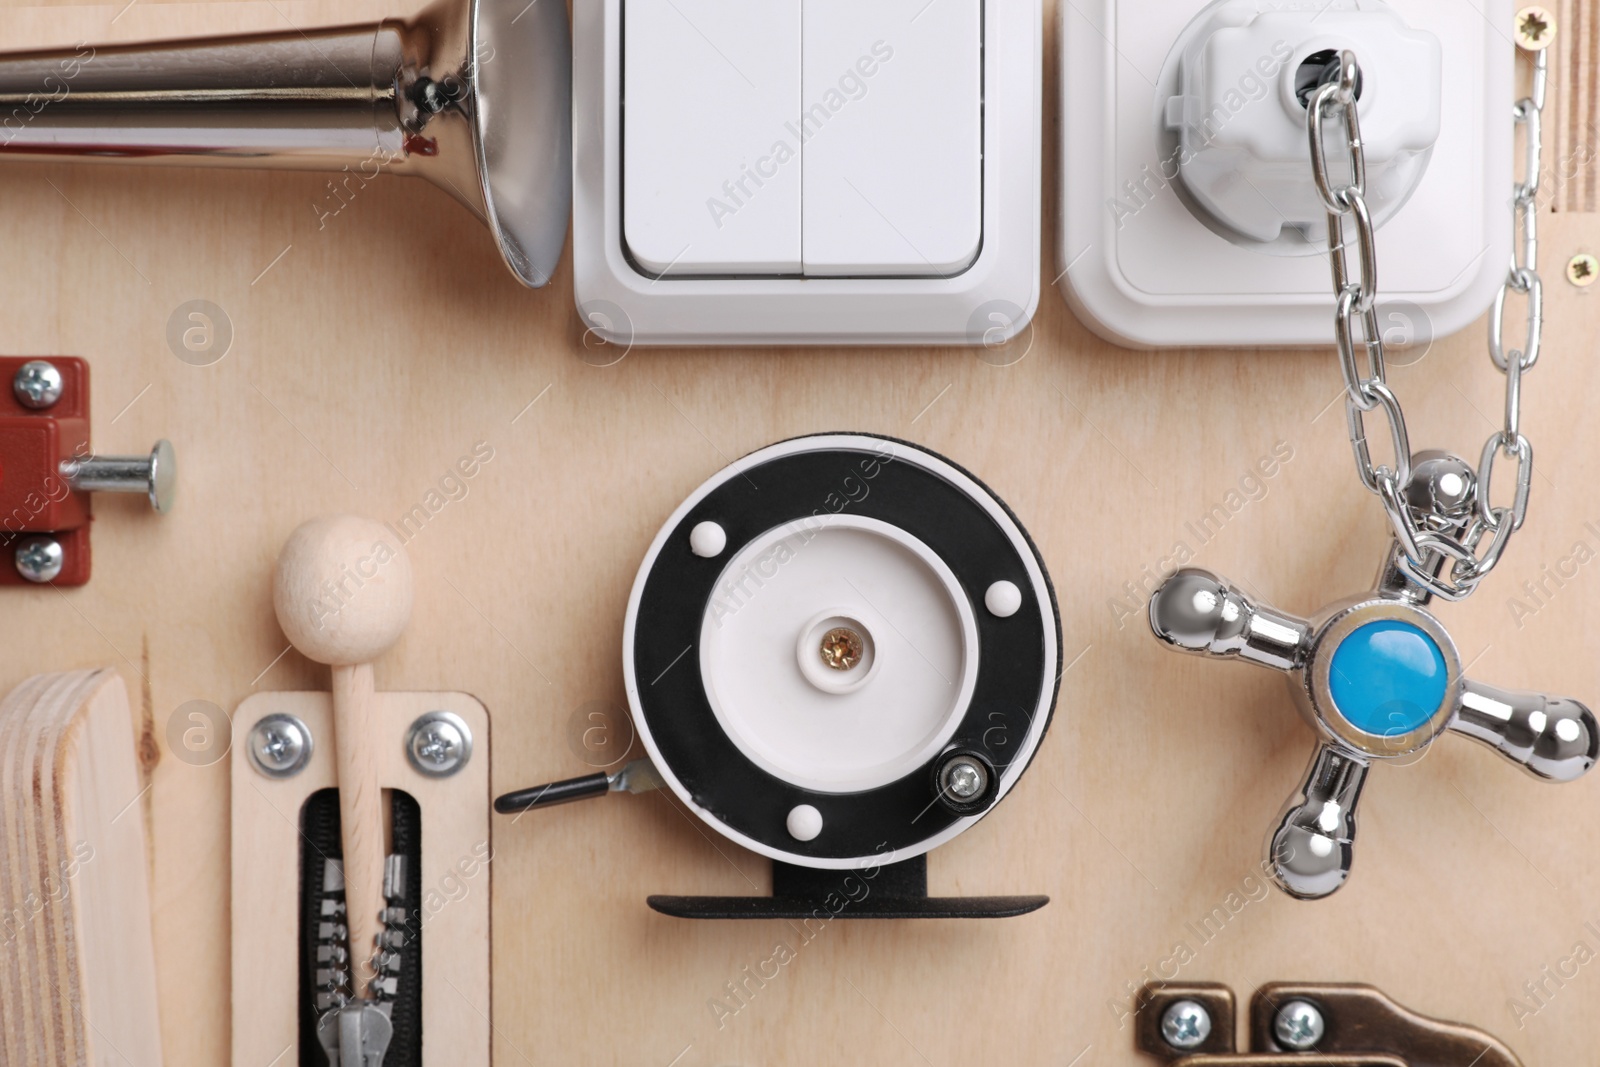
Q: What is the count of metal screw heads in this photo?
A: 10